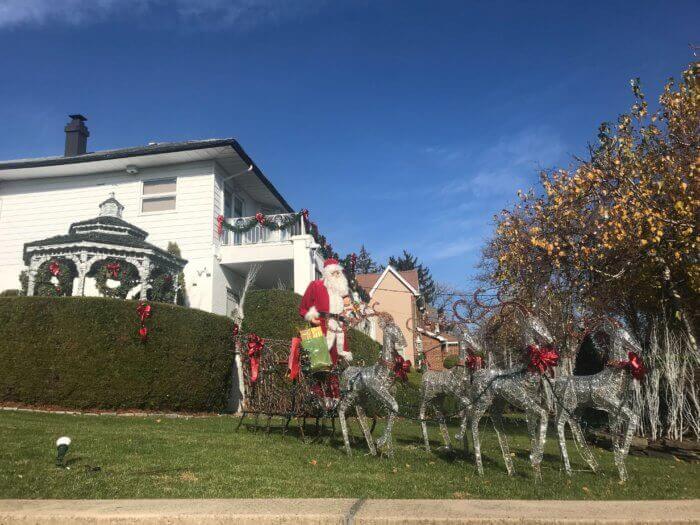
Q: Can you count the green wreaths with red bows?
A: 3